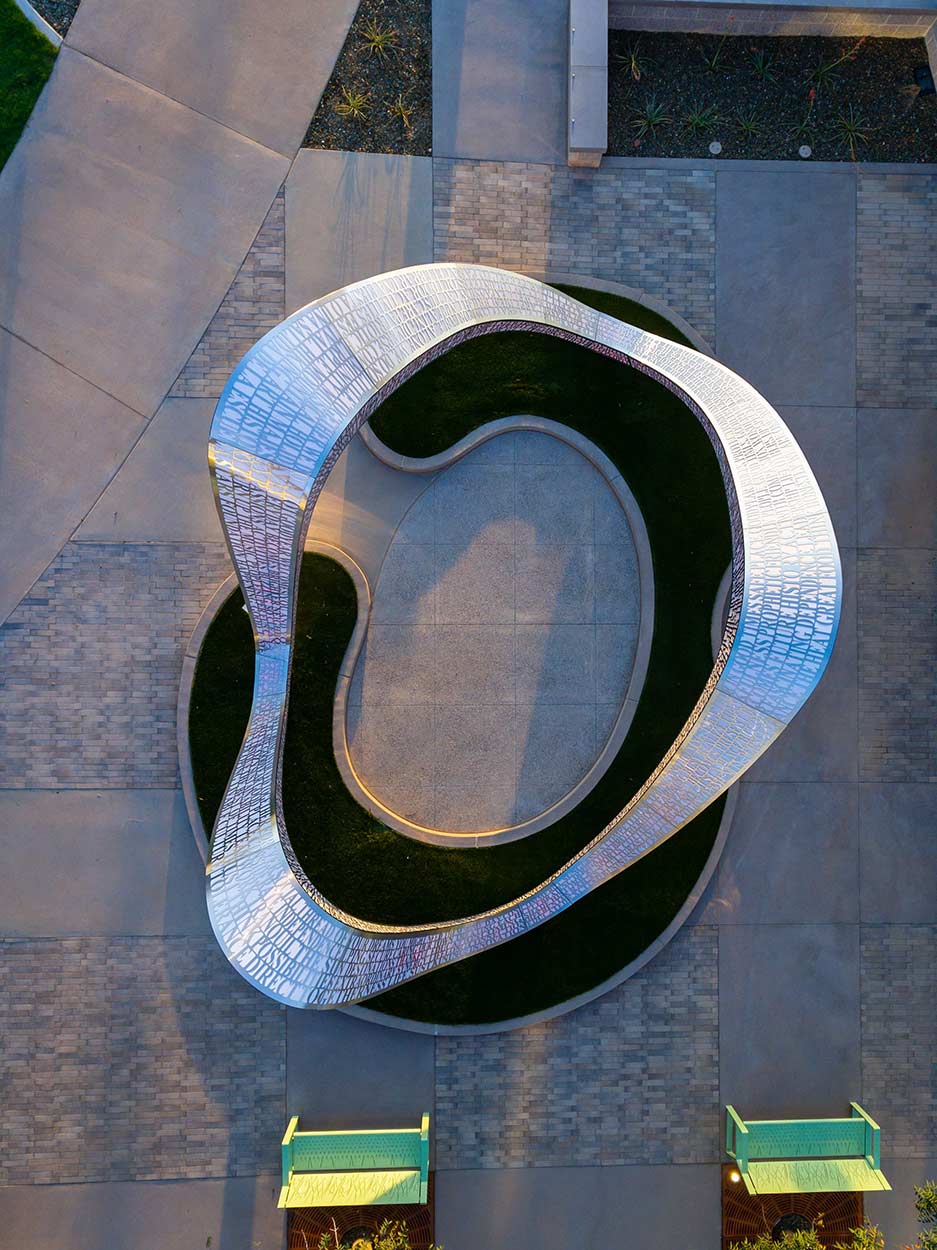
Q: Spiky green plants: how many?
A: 12